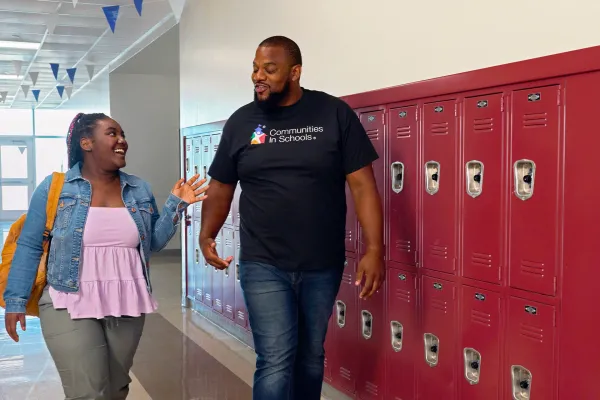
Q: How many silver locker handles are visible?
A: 10